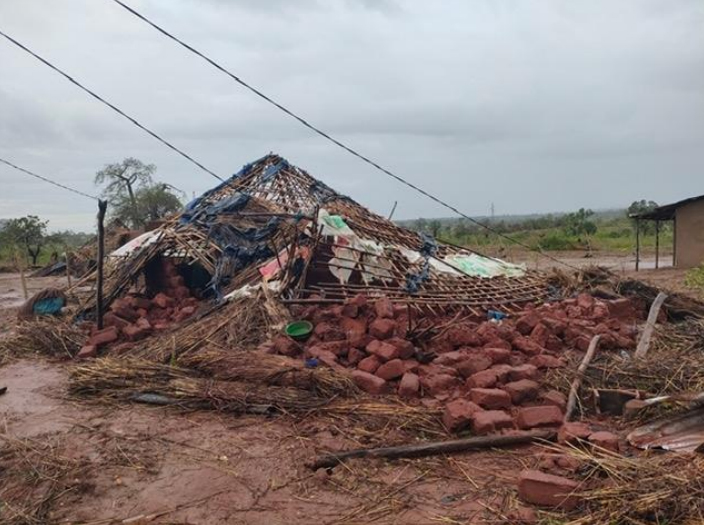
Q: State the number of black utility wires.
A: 3